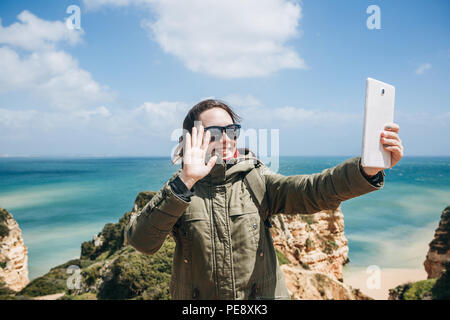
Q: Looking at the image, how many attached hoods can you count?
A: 1